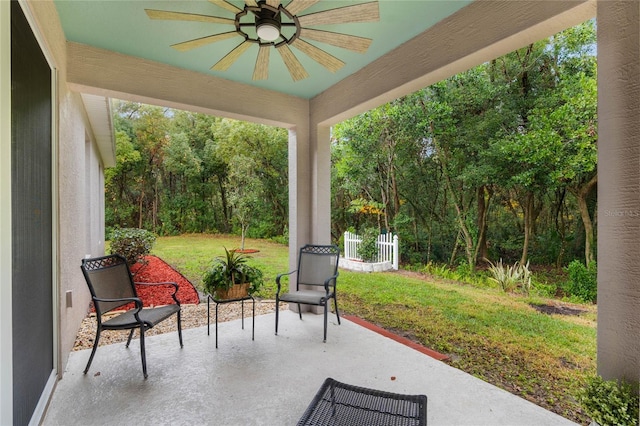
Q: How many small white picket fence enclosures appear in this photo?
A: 1